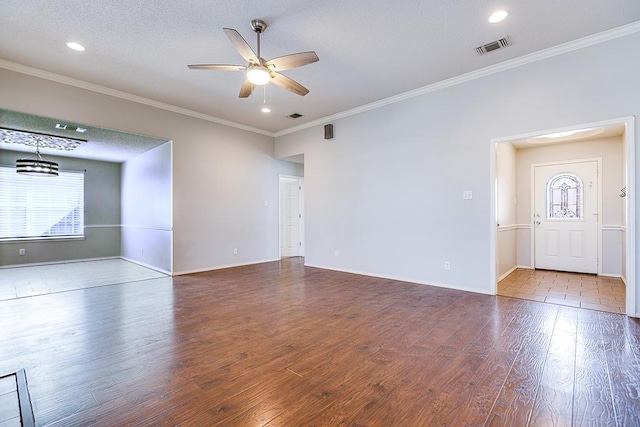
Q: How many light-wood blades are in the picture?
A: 5